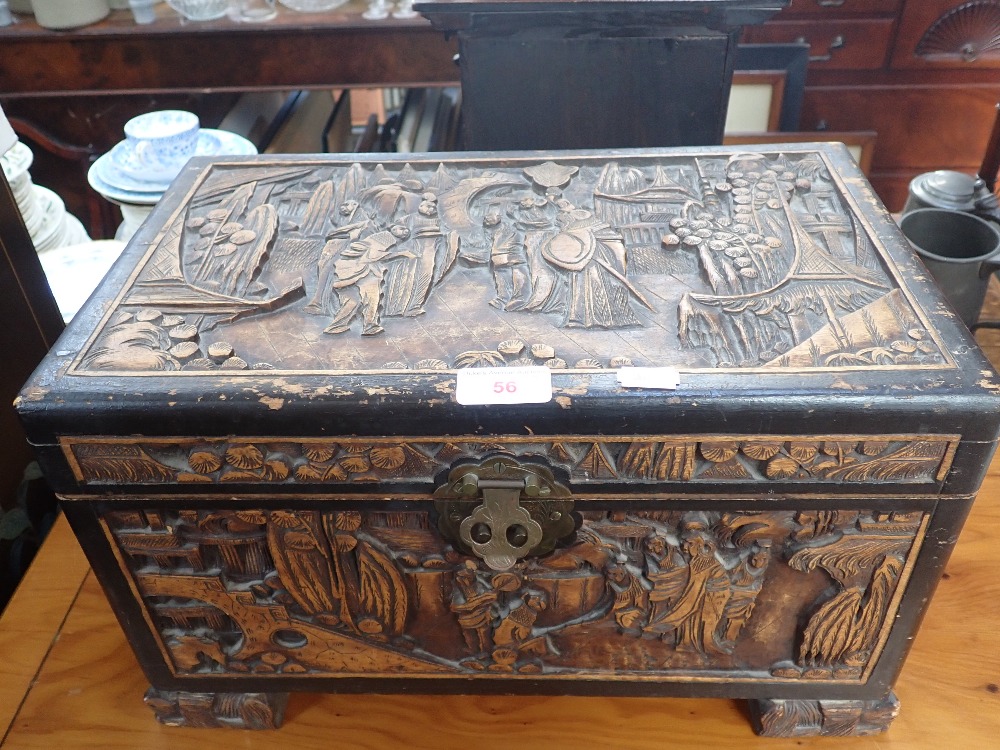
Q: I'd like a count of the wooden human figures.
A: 12